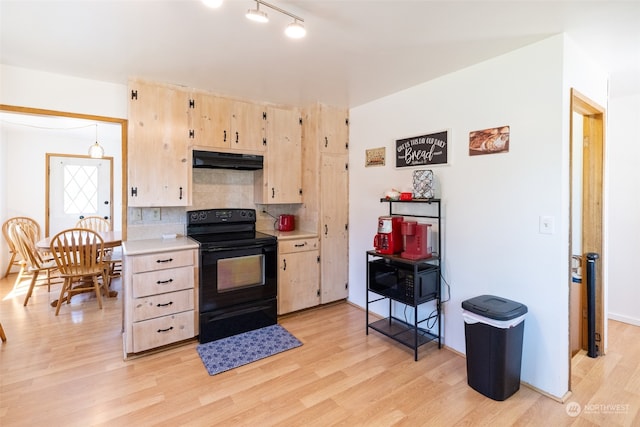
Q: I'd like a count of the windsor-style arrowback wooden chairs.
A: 4